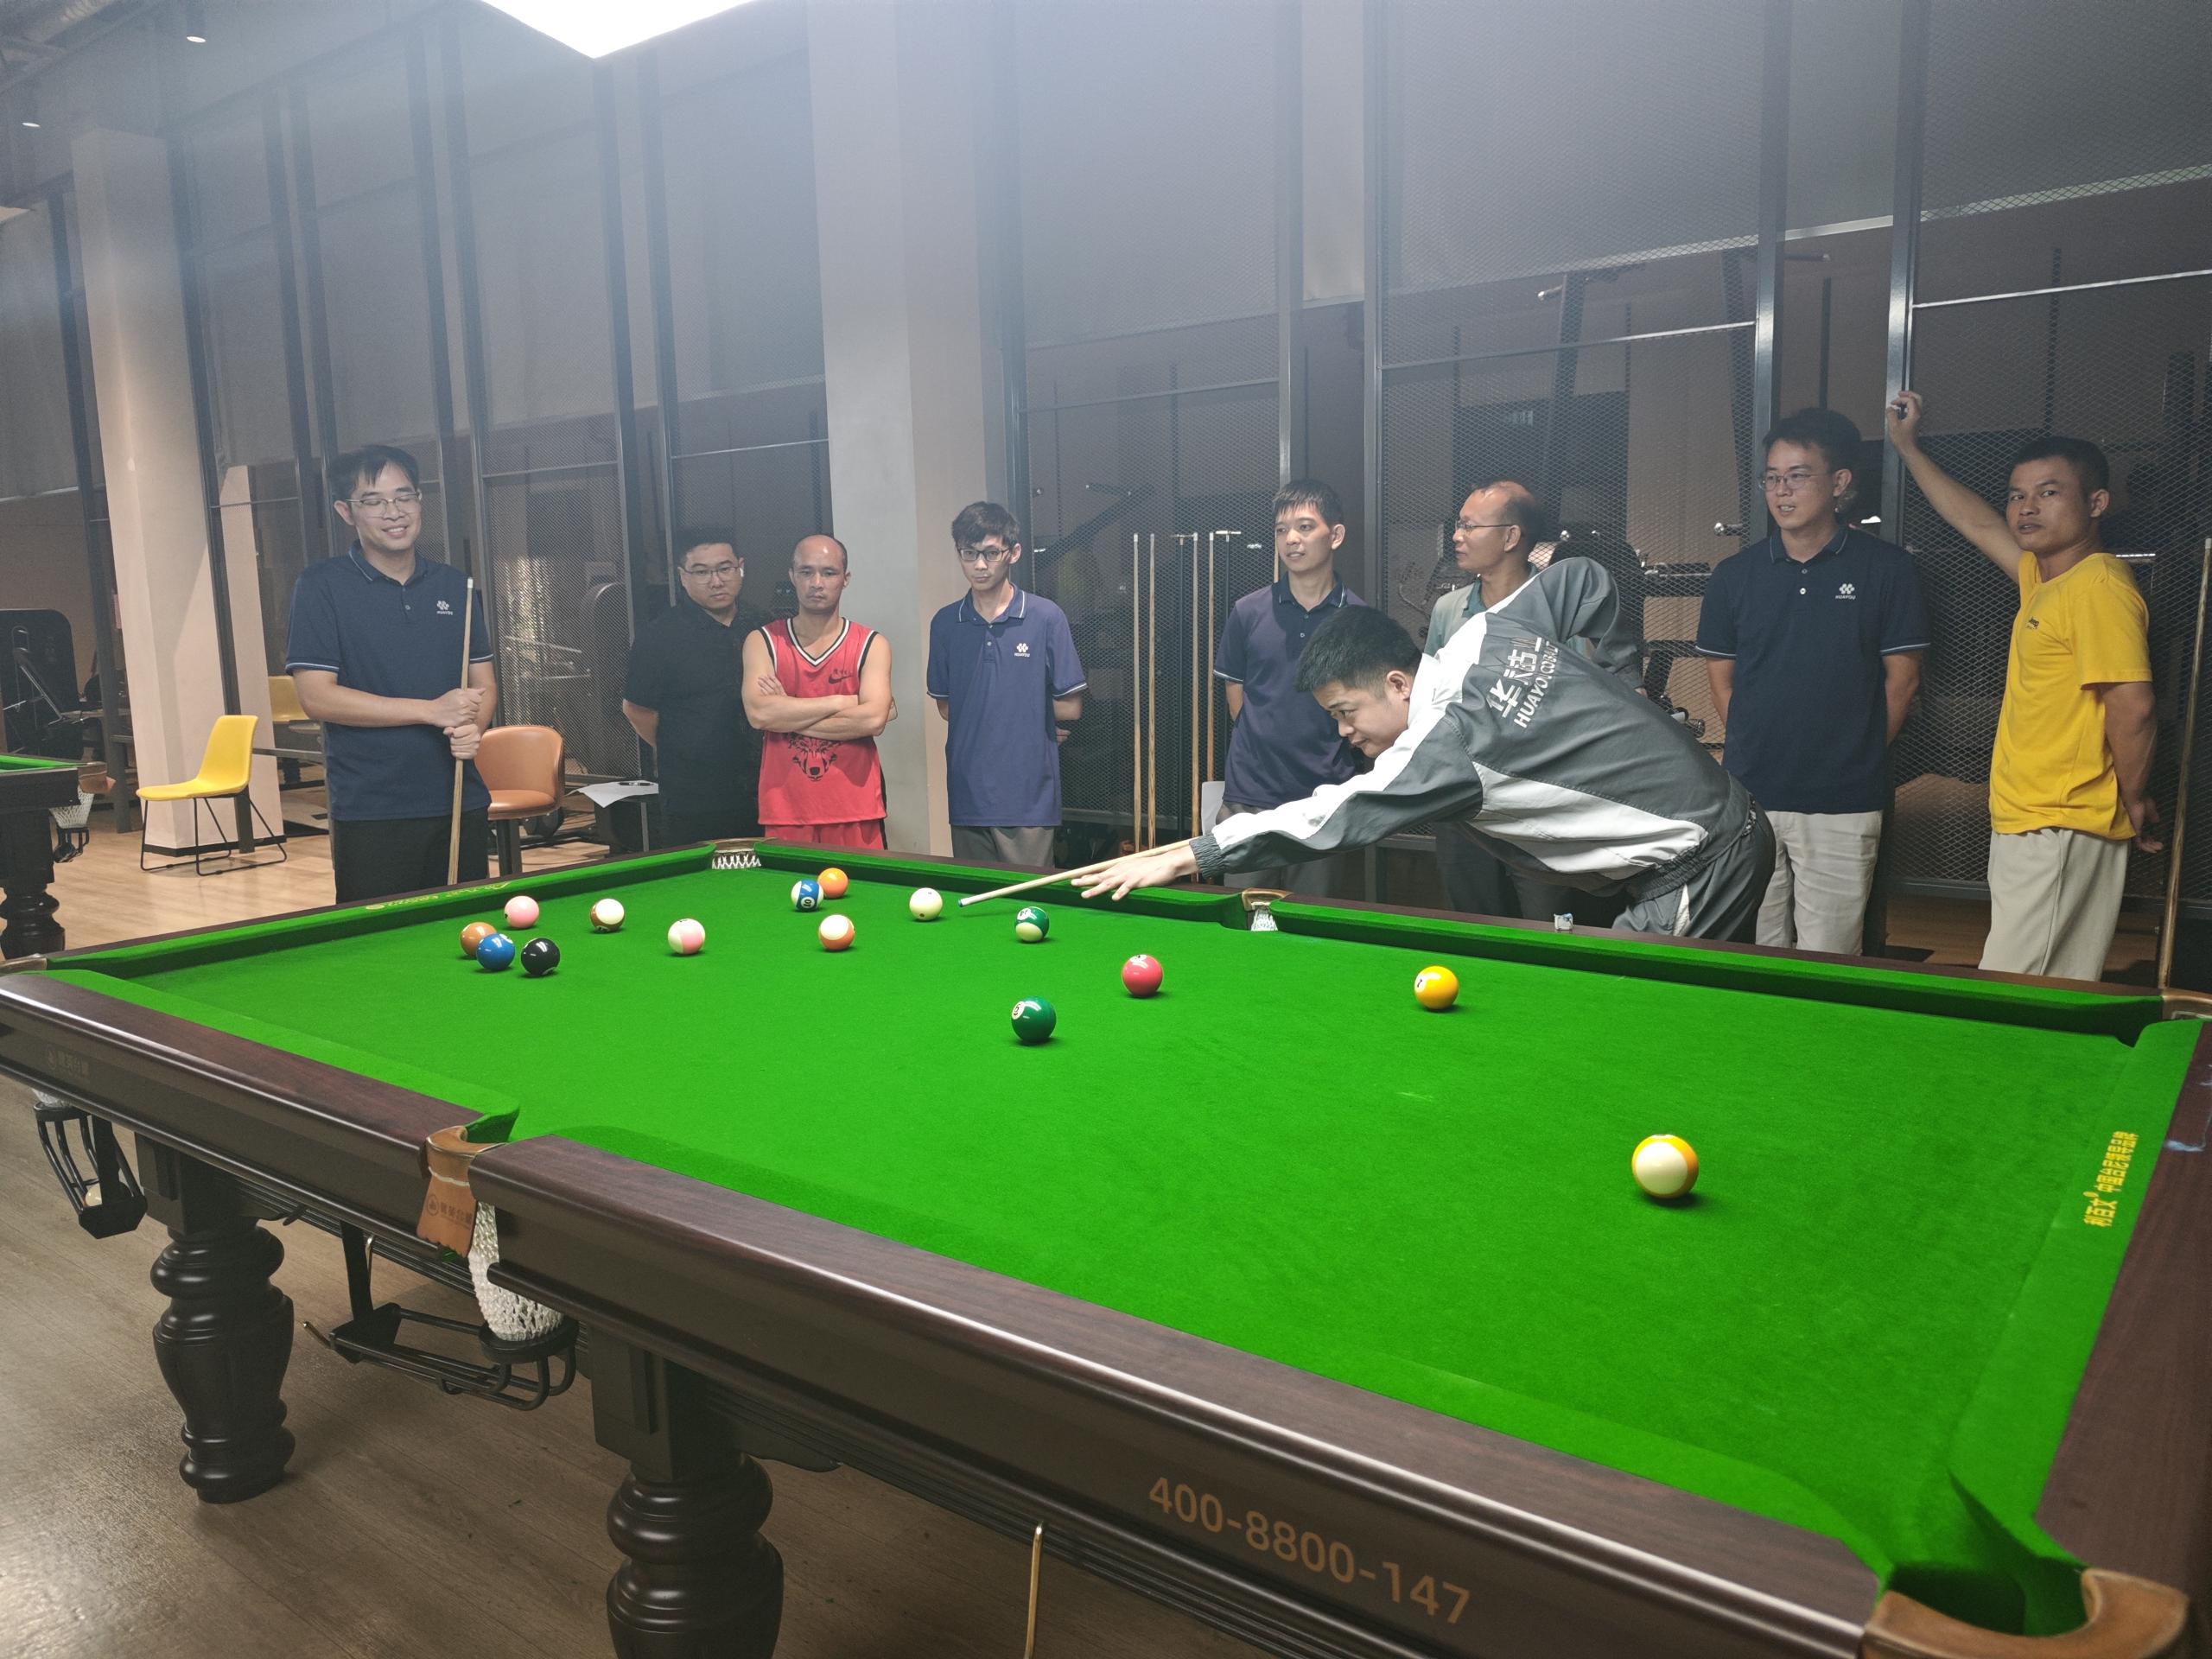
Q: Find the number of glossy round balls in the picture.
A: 15